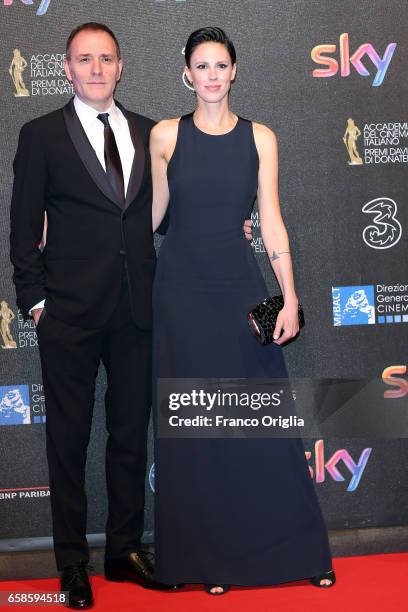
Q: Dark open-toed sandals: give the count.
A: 2